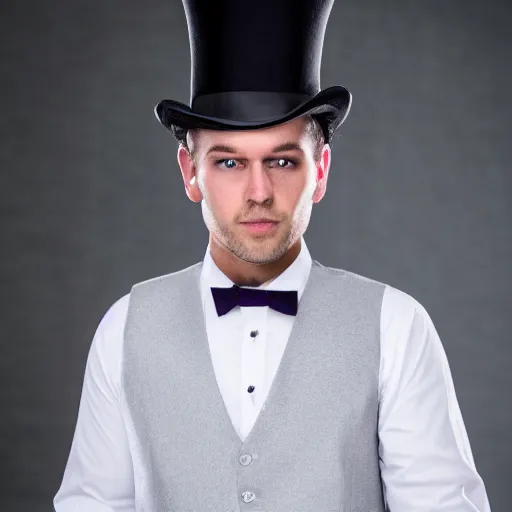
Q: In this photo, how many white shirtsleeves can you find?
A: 2